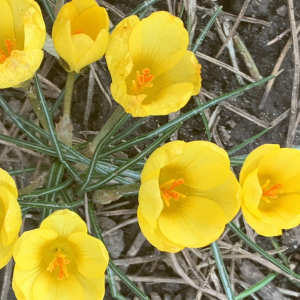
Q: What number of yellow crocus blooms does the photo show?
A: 7